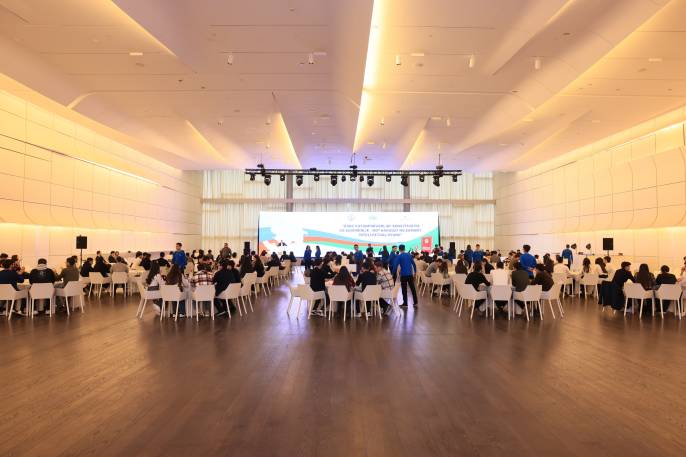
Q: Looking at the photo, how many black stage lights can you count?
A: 15